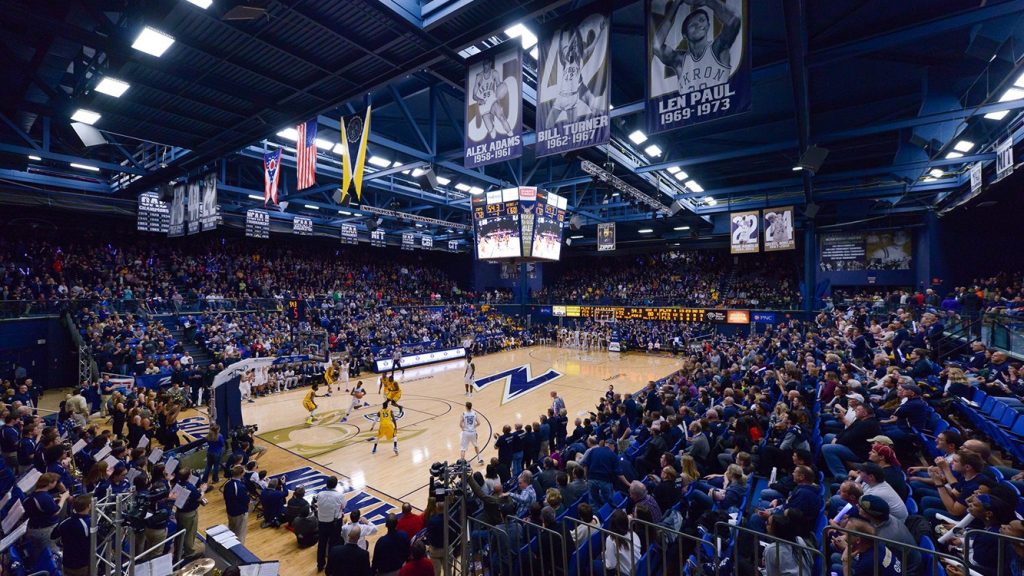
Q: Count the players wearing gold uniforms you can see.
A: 5